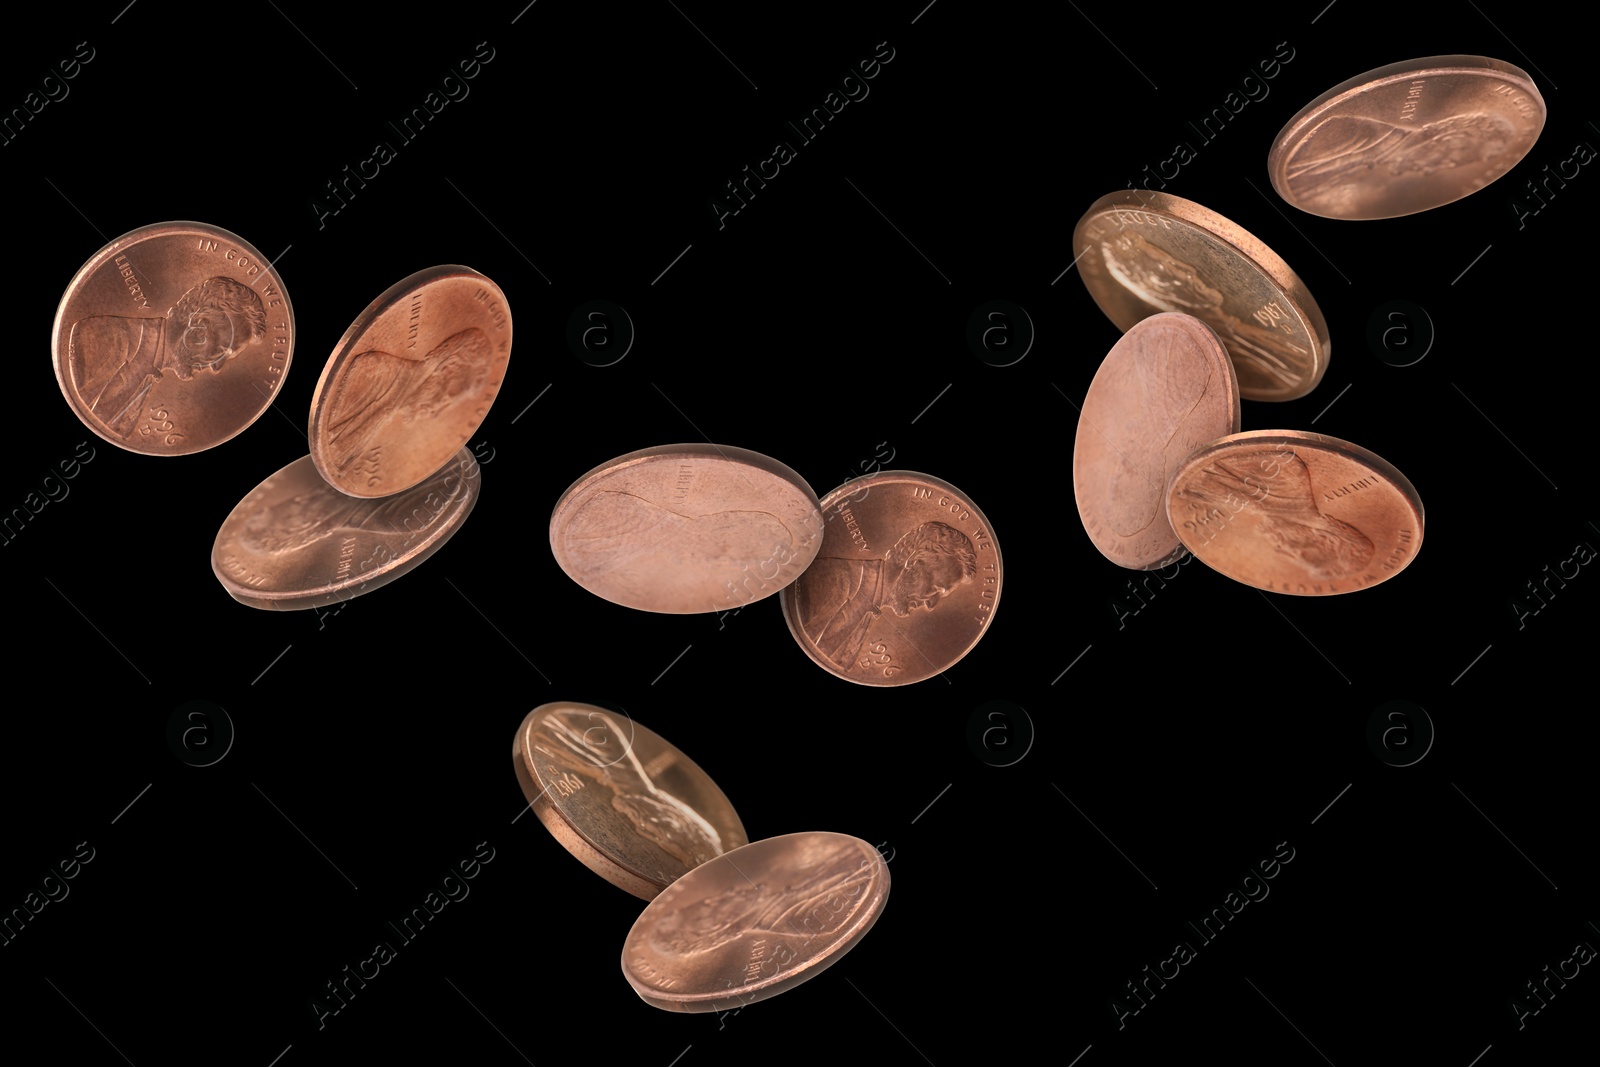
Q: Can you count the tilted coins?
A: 9